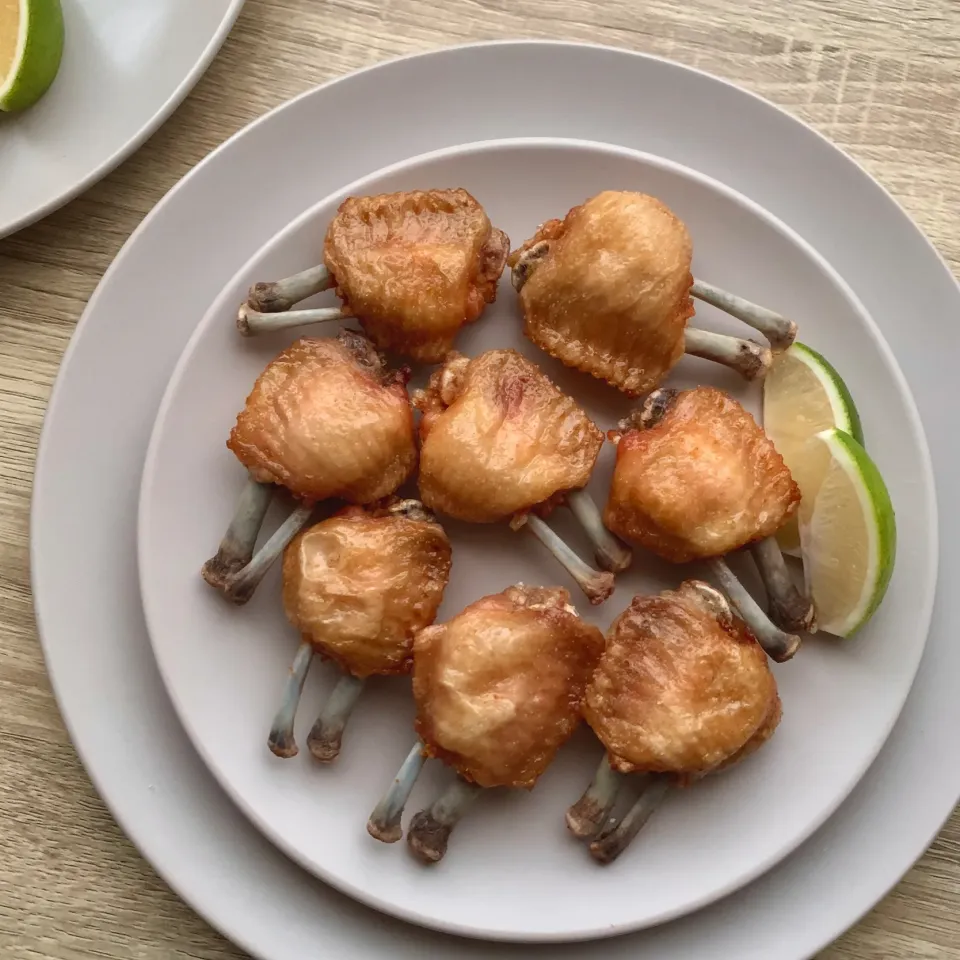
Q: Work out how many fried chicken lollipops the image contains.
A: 8